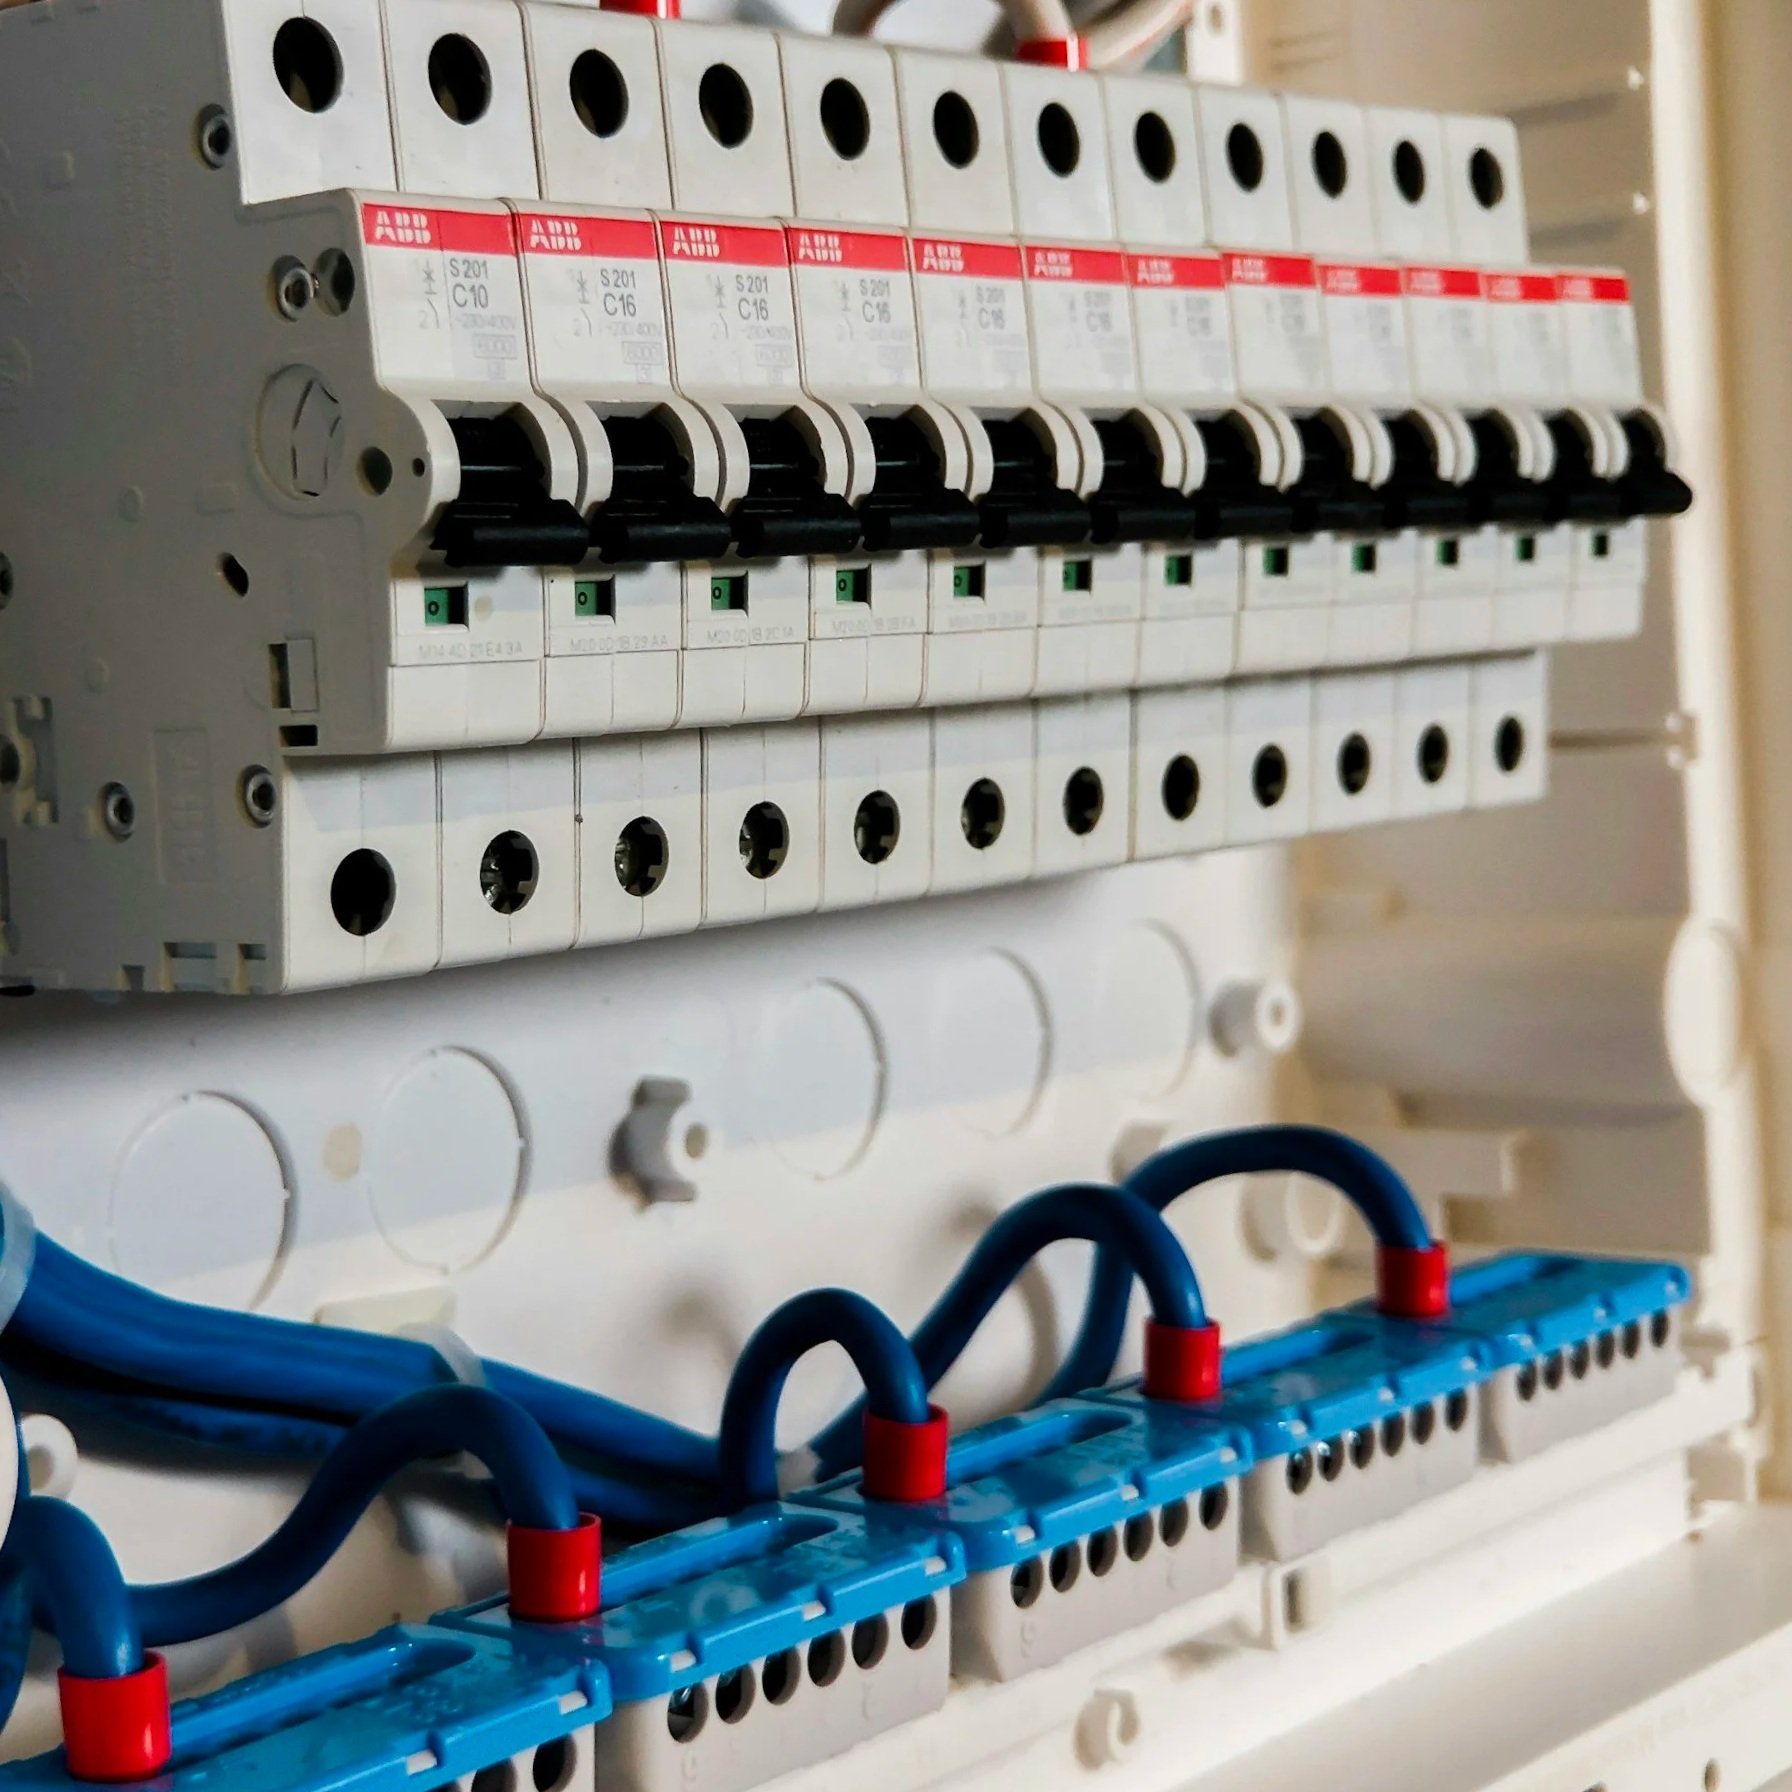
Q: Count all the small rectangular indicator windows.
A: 12